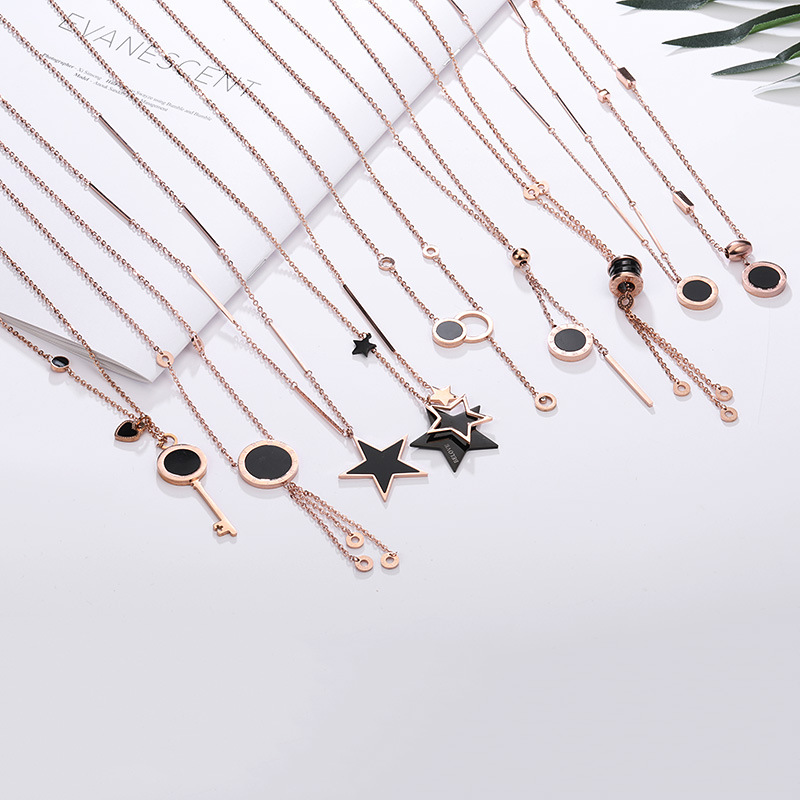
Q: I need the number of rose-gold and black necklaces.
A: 9